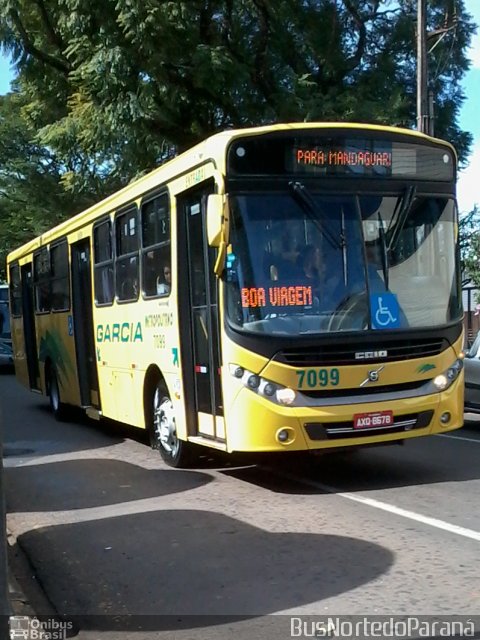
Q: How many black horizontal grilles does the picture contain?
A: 3